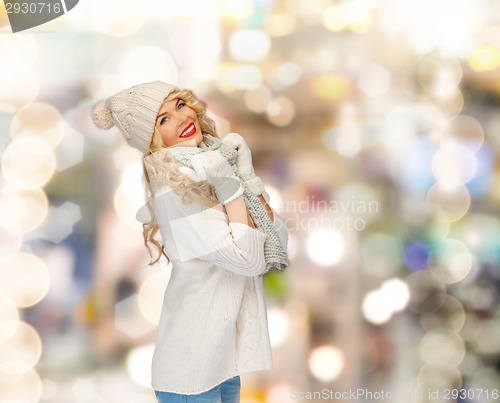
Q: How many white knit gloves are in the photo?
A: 2